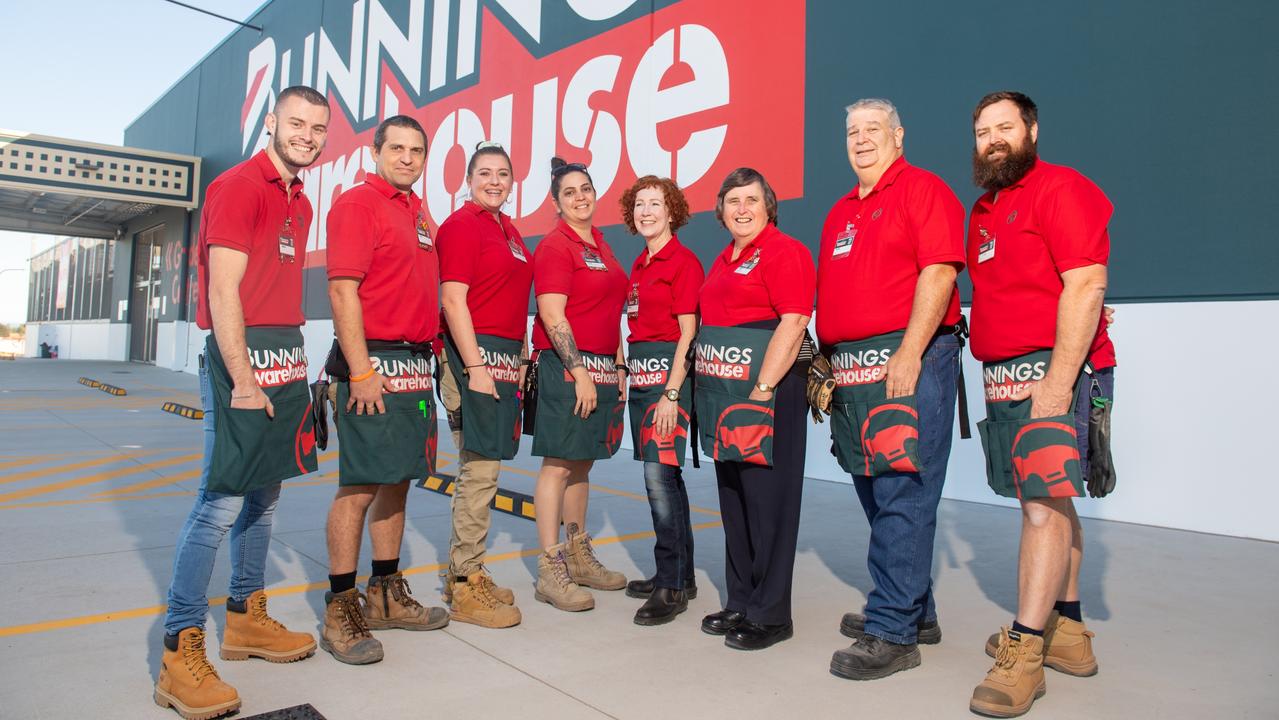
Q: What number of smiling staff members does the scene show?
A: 8